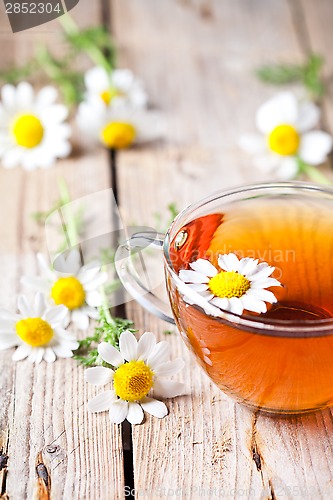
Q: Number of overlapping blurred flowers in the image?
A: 2